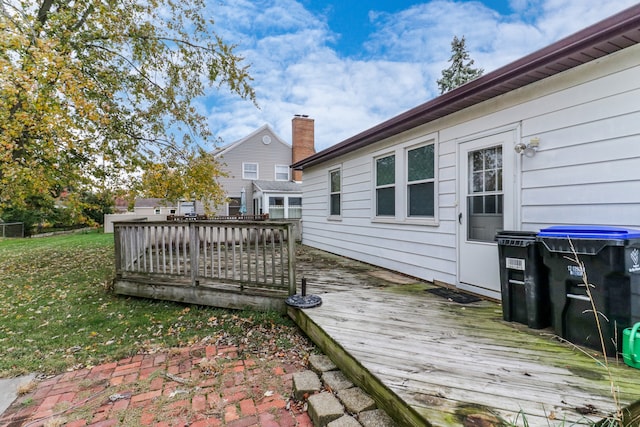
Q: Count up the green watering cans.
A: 1